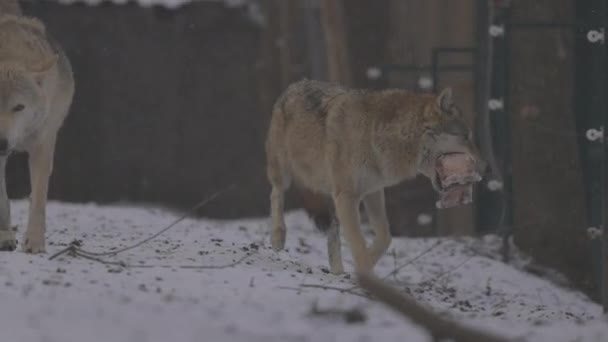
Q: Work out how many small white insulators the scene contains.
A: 9